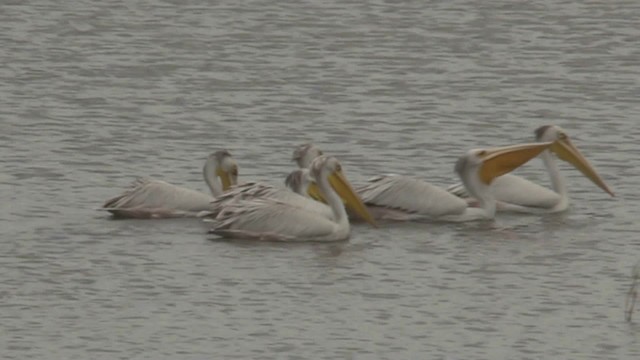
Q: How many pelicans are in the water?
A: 6